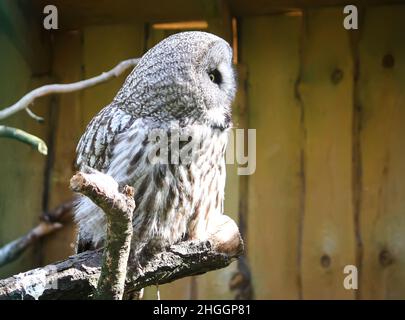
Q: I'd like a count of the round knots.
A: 4